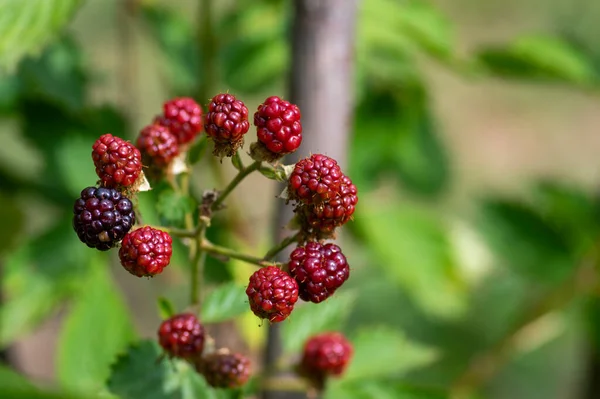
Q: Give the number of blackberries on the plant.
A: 14